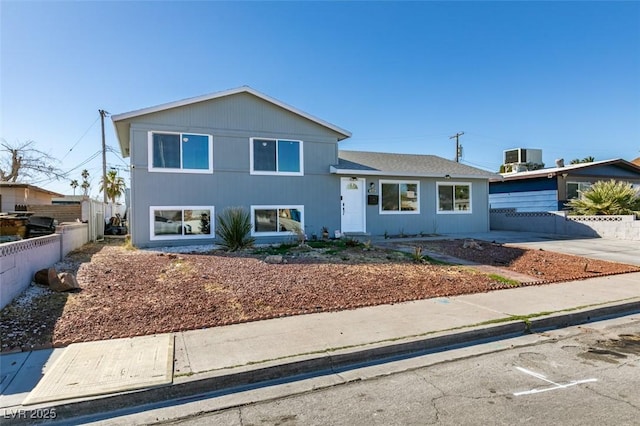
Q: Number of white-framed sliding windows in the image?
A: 6